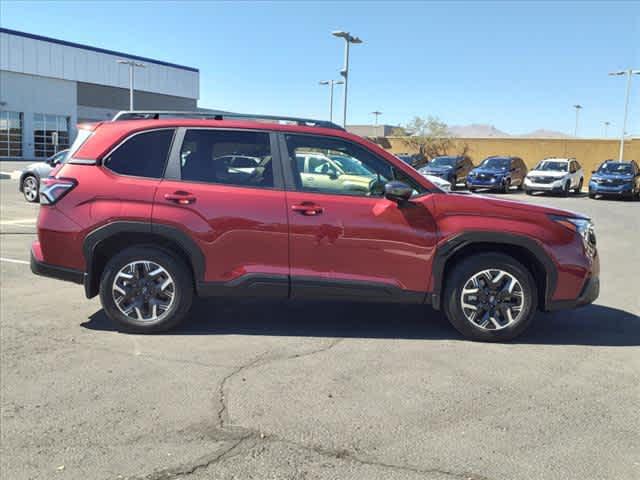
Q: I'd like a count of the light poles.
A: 7